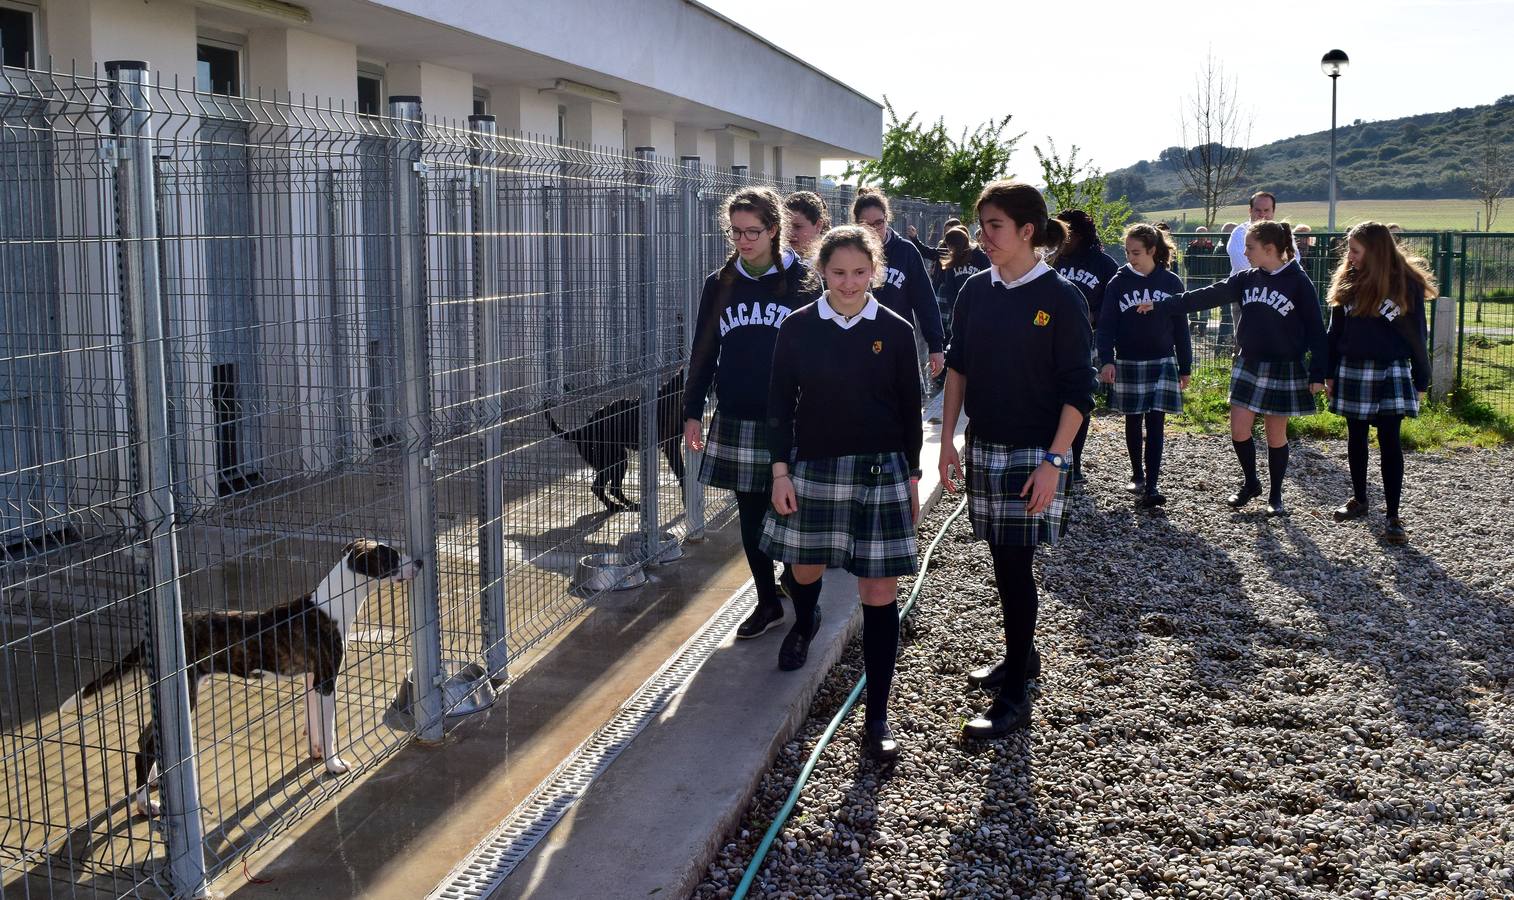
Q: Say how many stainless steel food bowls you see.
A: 3